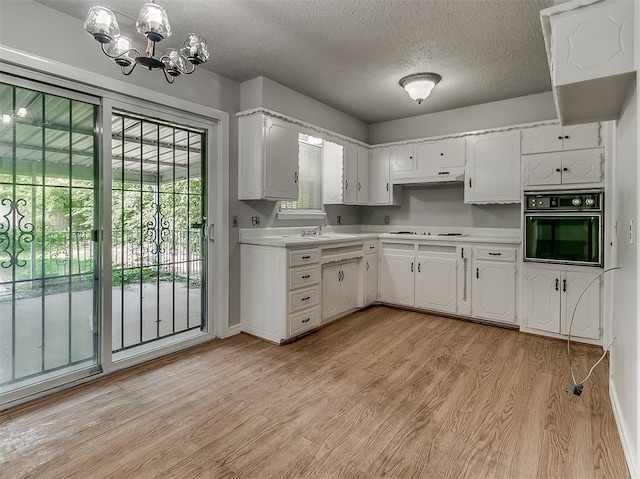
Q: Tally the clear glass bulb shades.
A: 5